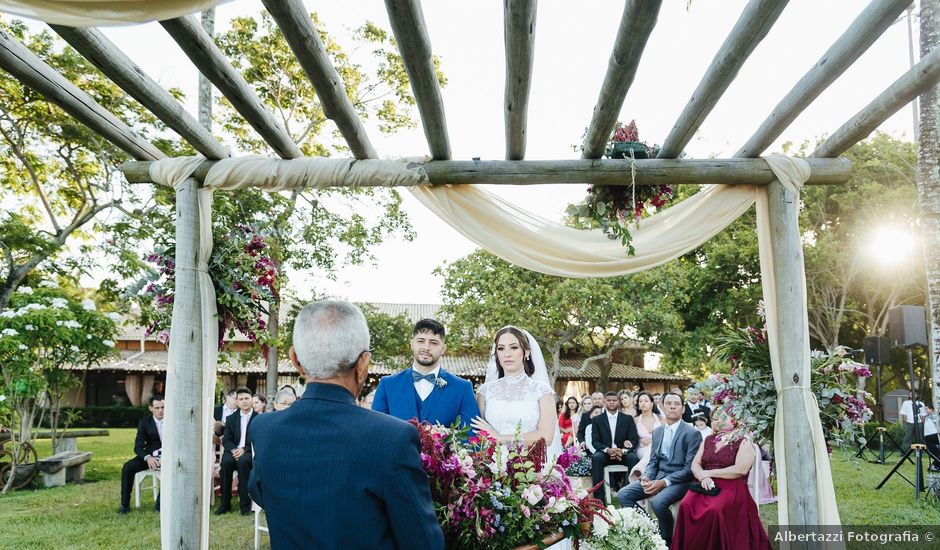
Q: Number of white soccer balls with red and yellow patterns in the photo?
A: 0